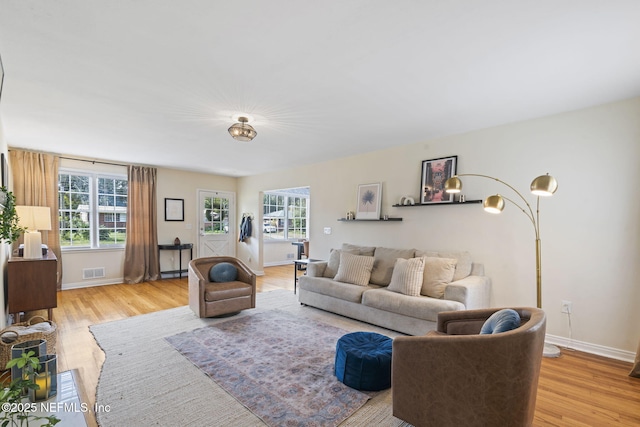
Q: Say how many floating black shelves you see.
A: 2